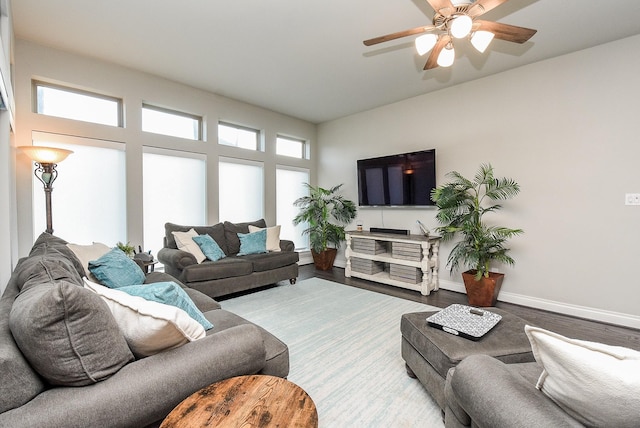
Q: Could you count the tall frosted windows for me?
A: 4